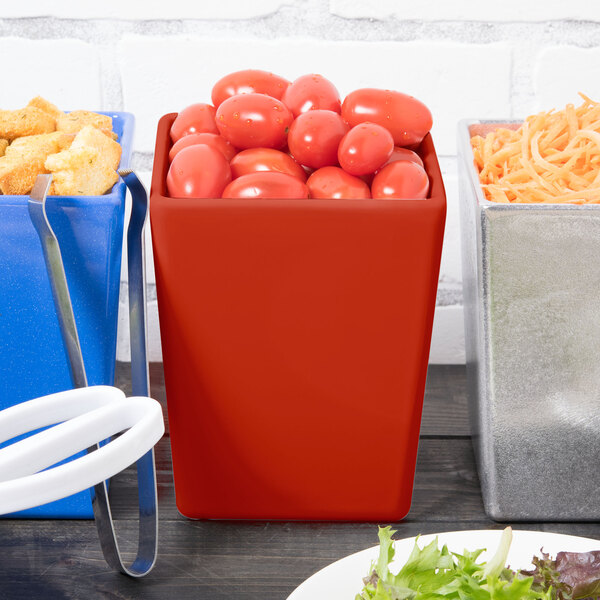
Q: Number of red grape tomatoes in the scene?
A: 14